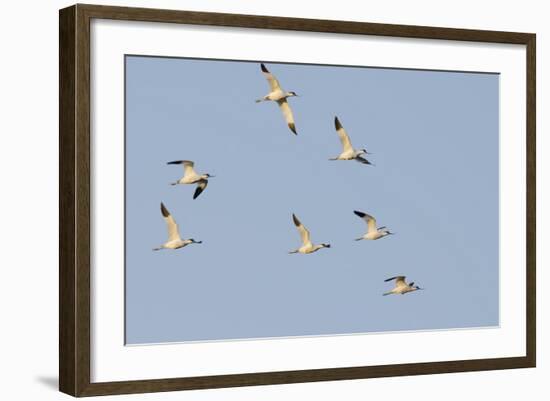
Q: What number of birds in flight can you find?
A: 7